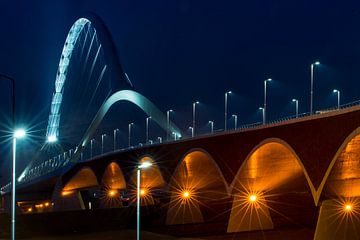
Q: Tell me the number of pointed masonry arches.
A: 6